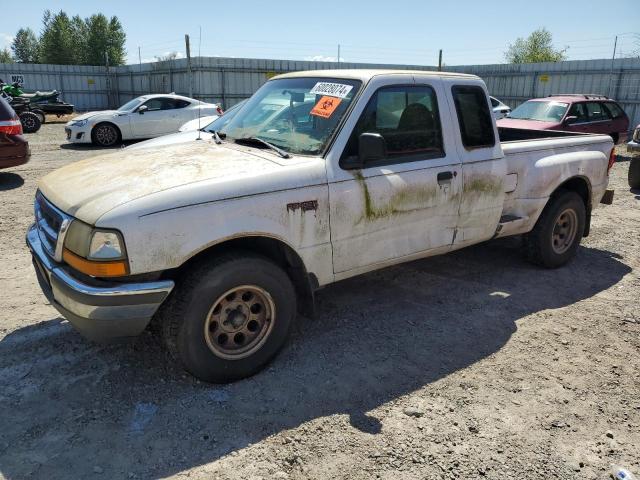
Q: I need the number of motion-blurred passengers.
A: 0